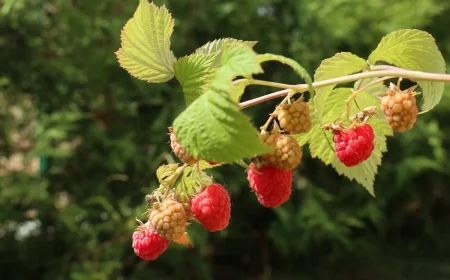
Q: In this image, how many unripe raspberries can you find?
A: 5